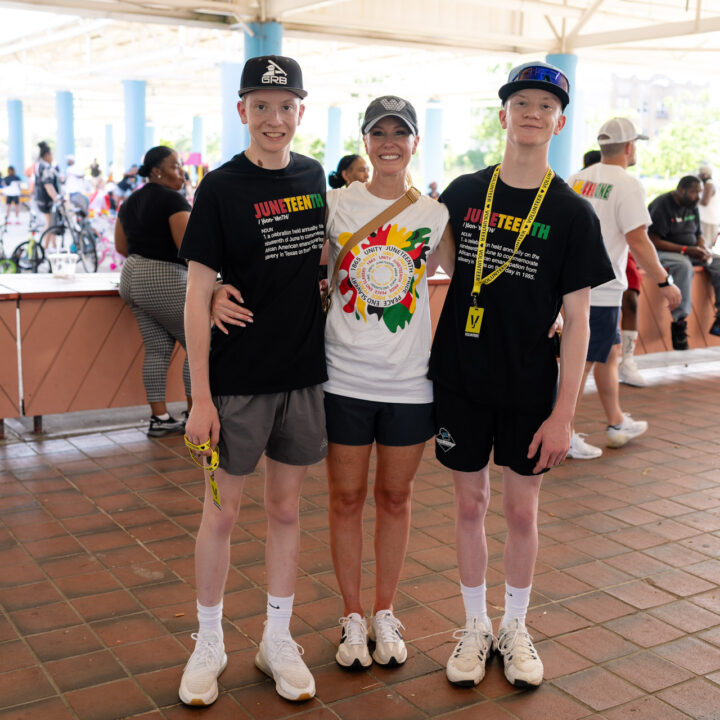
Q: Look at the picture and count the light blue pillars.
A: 11